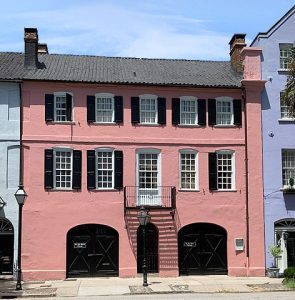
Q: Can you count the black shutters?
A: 15